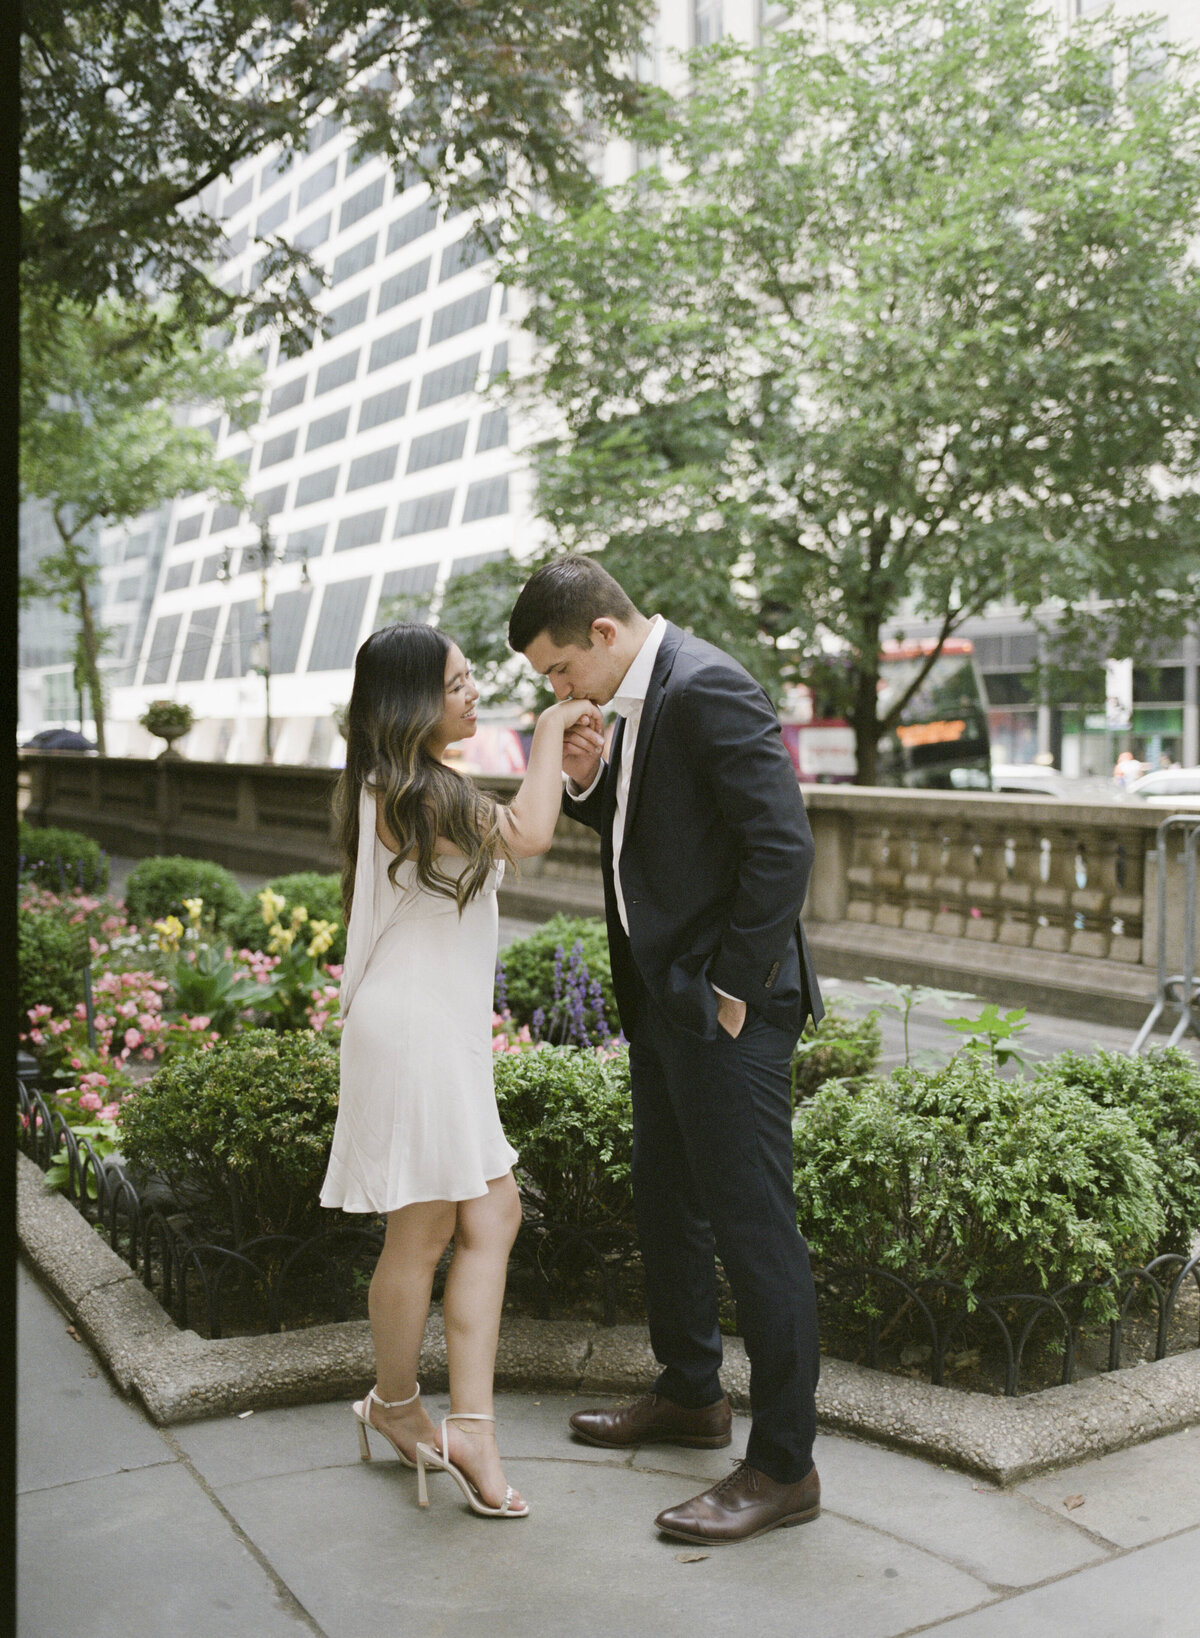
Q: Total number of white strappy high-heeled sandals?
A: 2